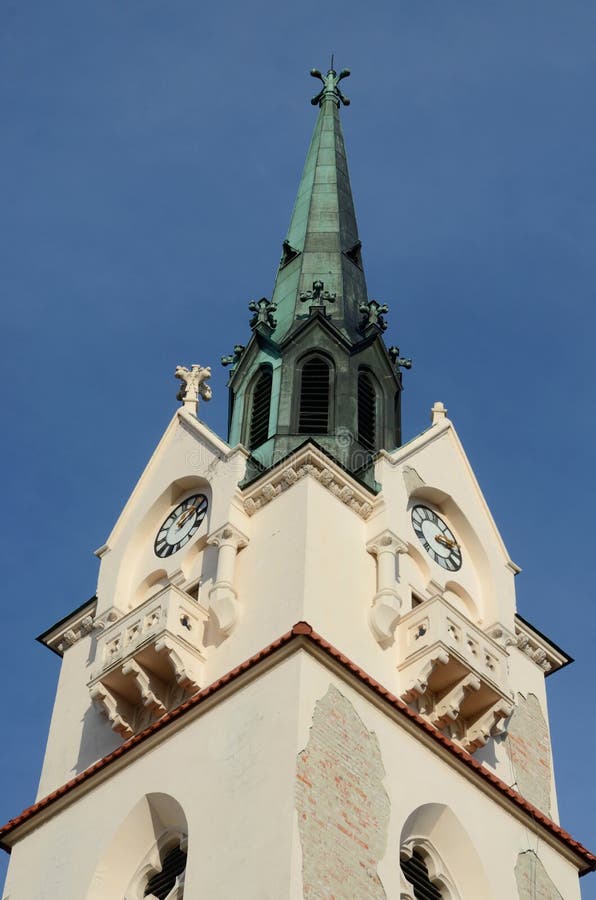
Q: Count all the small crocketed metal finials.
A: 5